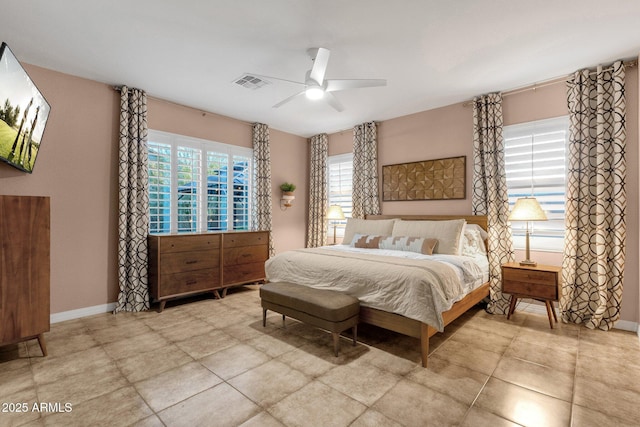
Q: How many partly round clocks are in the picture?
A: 0